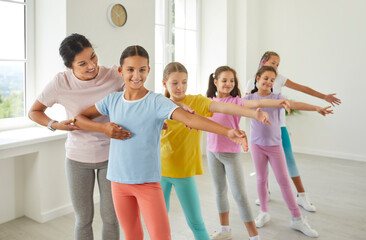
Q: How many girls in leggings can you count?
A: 5